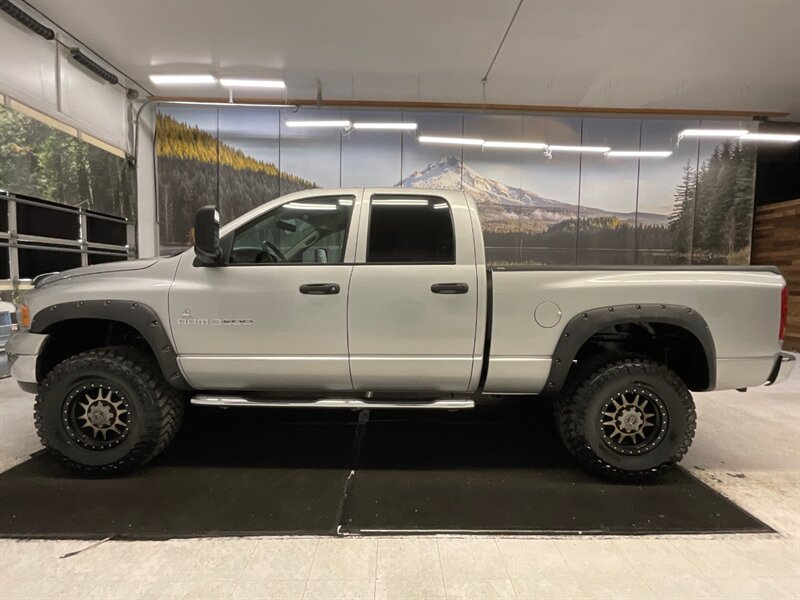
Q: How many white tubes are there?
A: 10